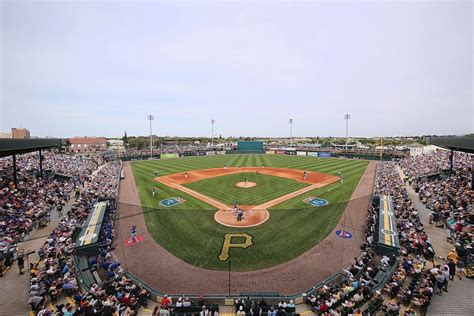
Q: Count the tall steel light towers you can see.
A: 4